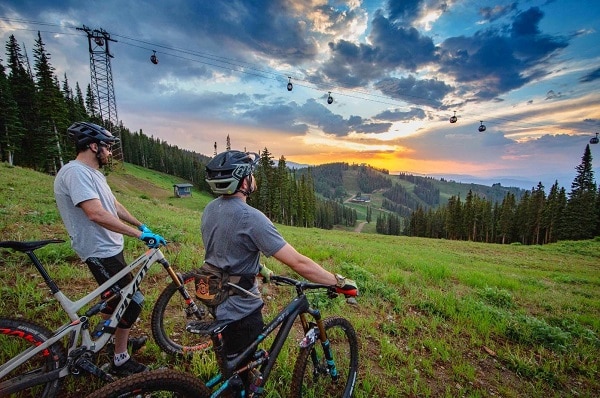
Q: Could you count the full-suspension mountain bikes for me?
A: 2